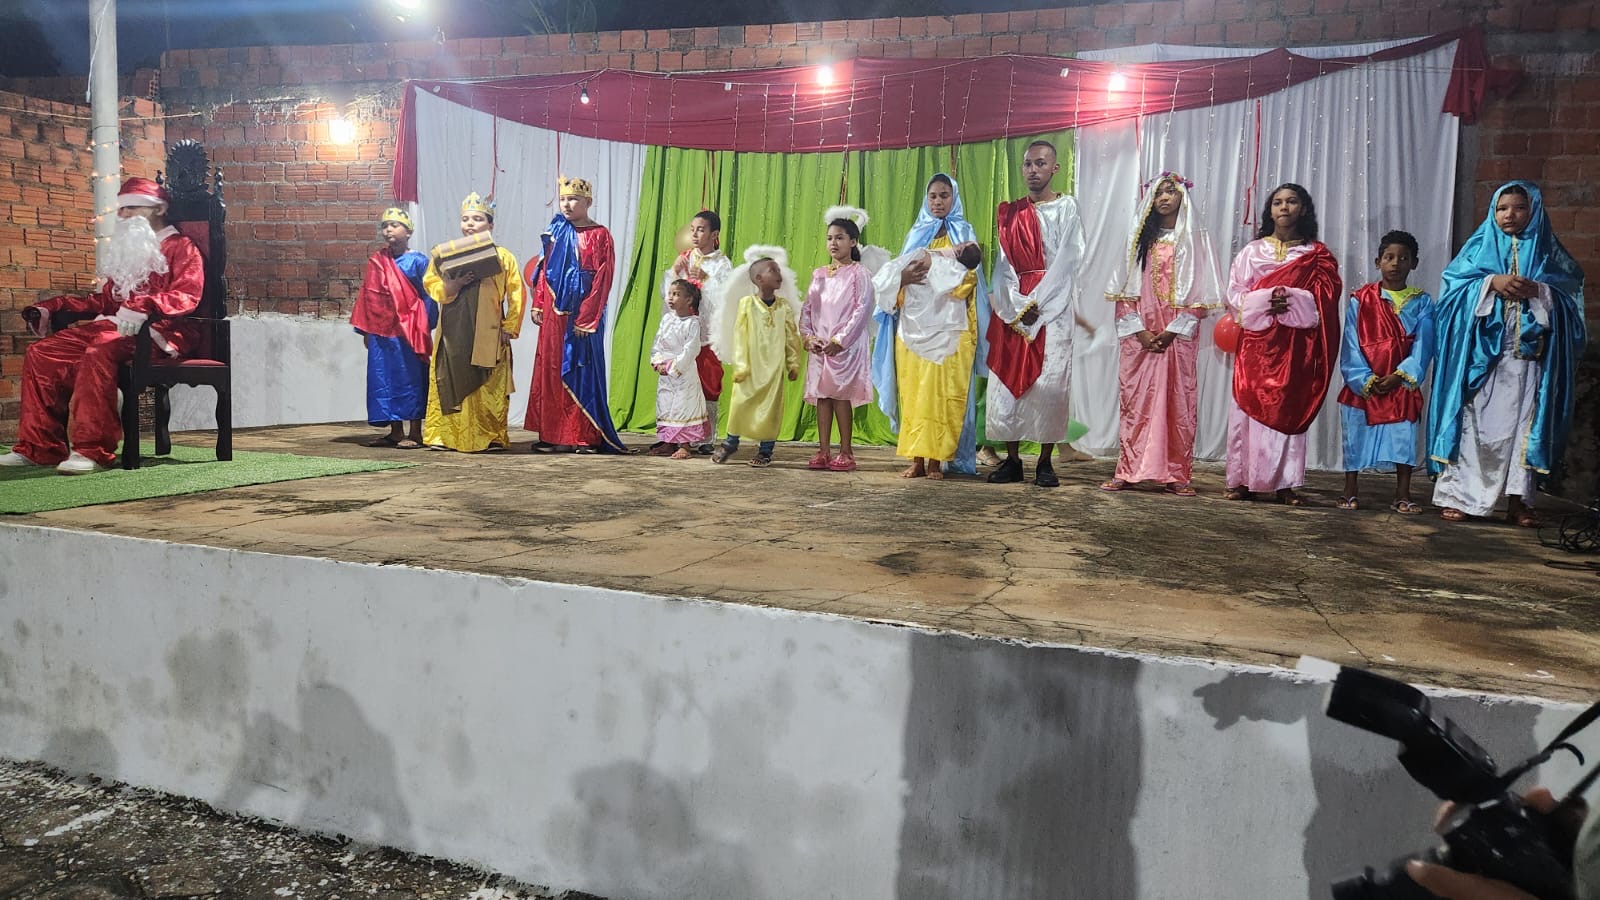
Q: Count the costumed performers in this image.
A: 14